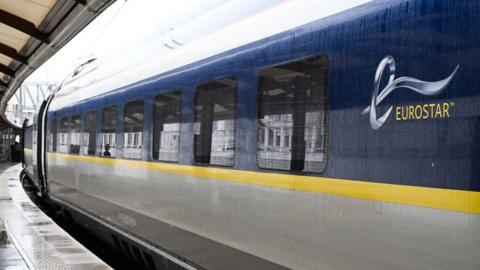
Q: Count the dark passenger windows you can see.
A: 9